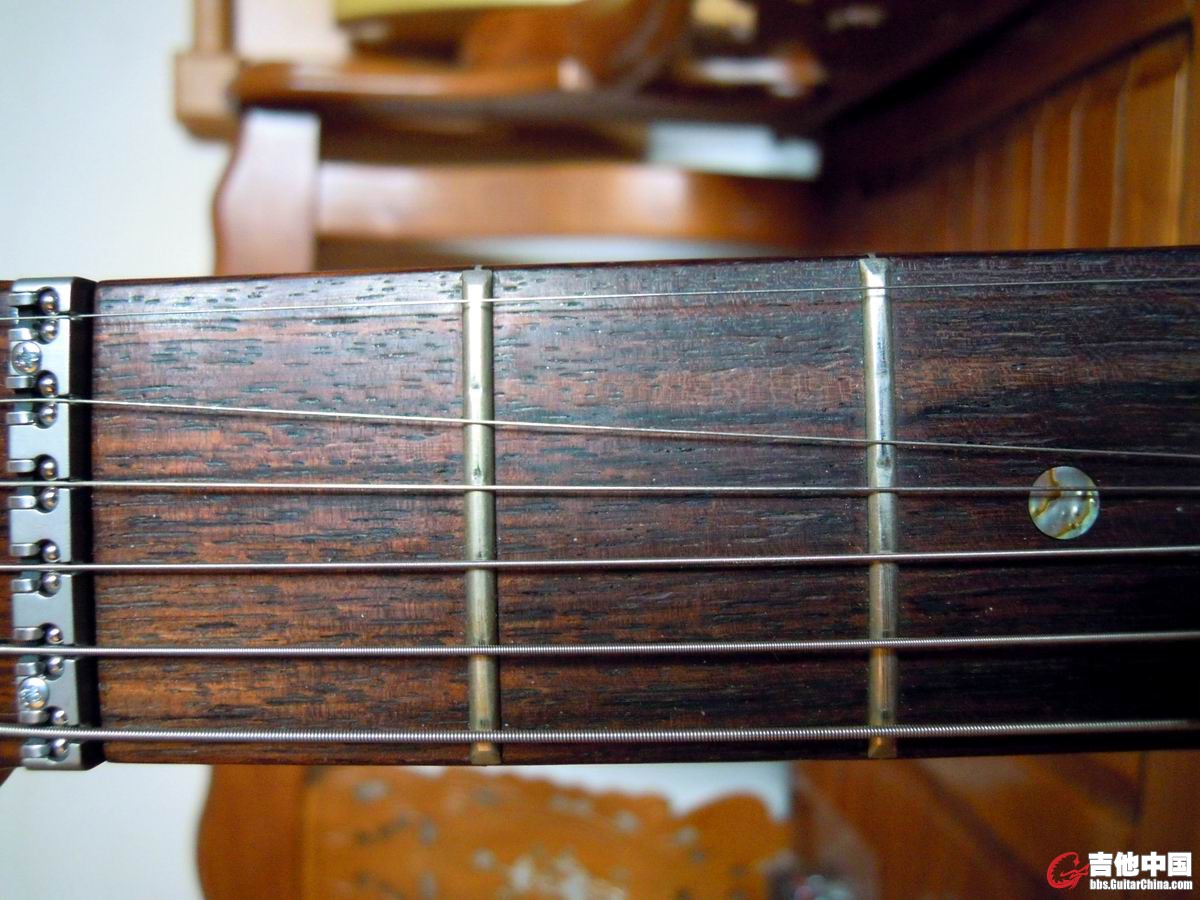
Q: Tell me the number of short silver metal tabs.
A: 12